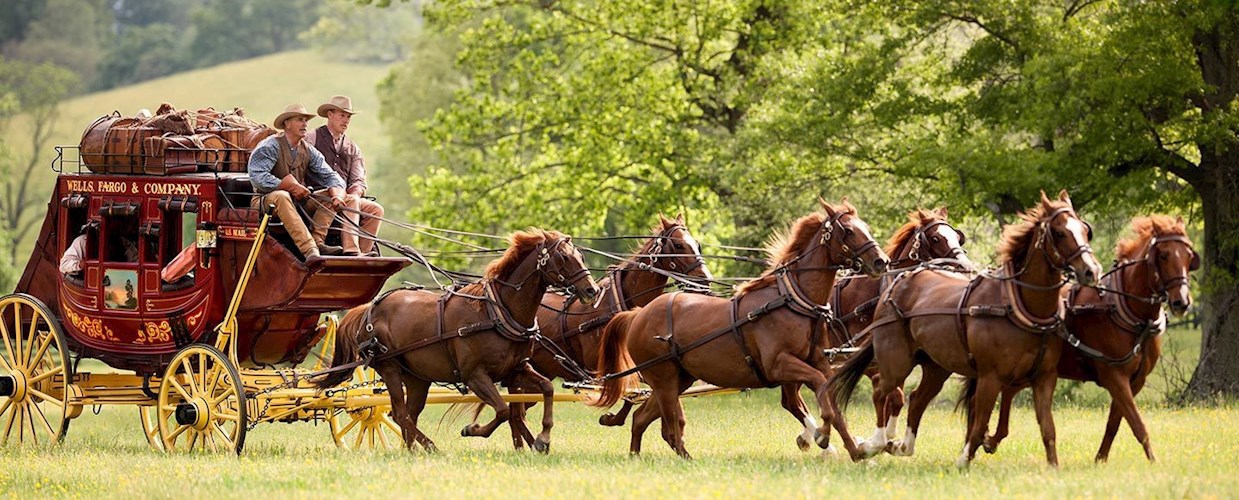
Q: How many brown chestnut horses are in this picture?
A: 6